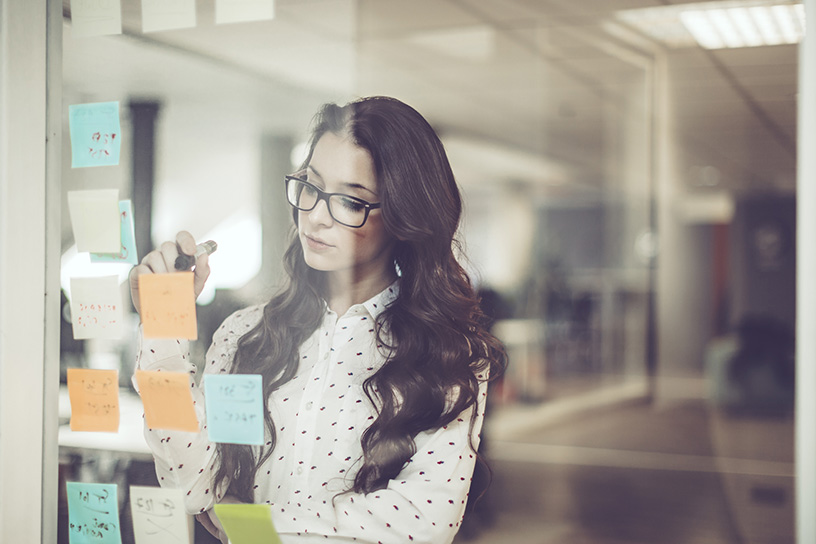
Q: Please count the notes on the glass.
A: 14